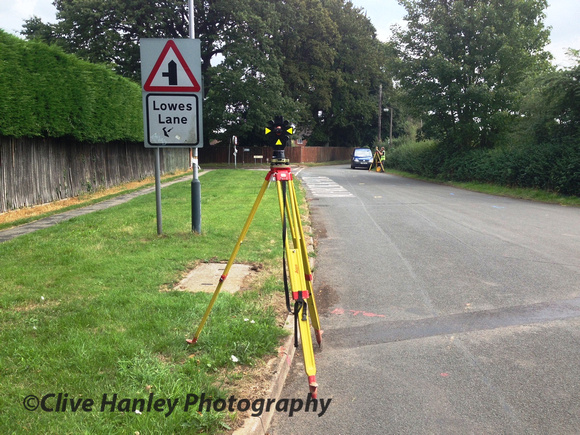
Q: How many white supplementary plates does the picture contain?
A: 1